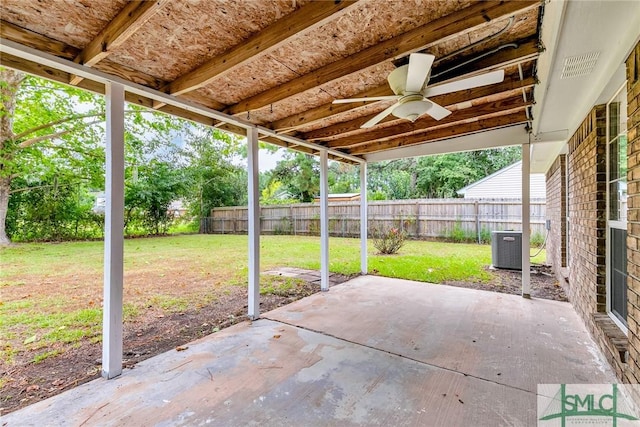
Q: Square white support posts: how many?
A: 5